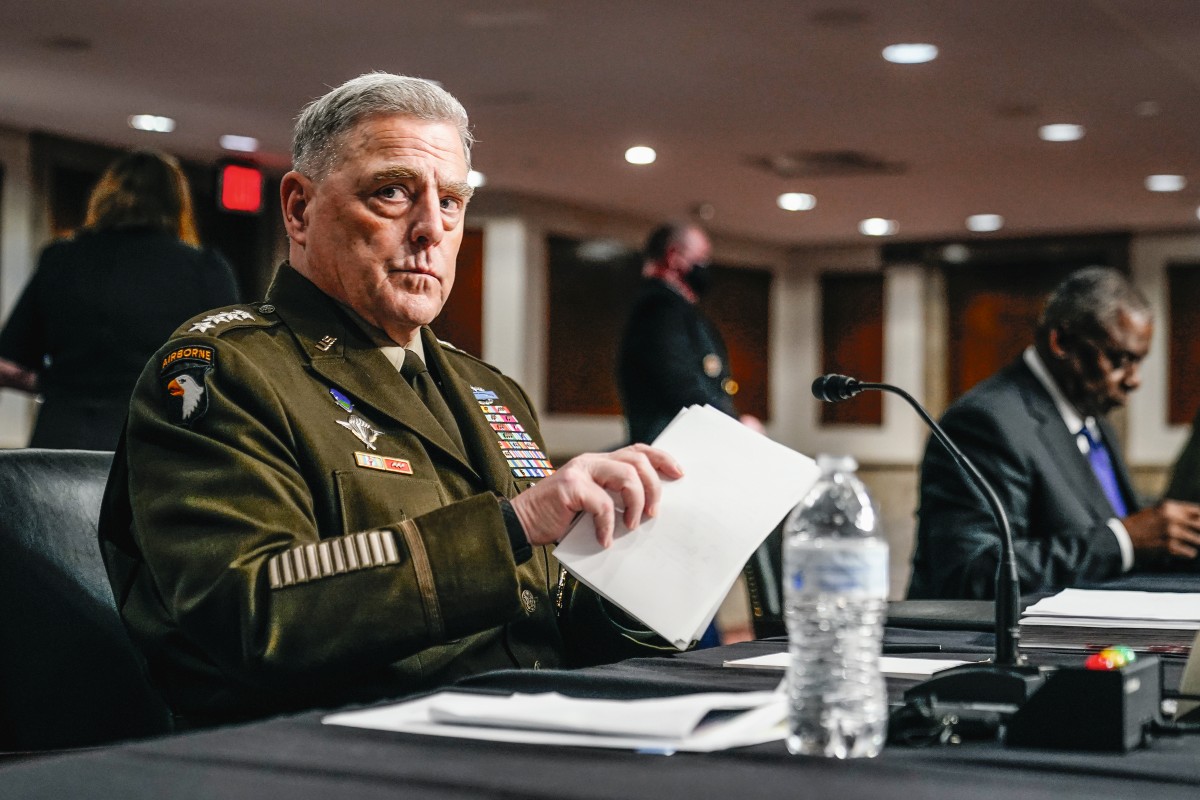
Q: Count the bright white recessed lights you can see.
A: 10